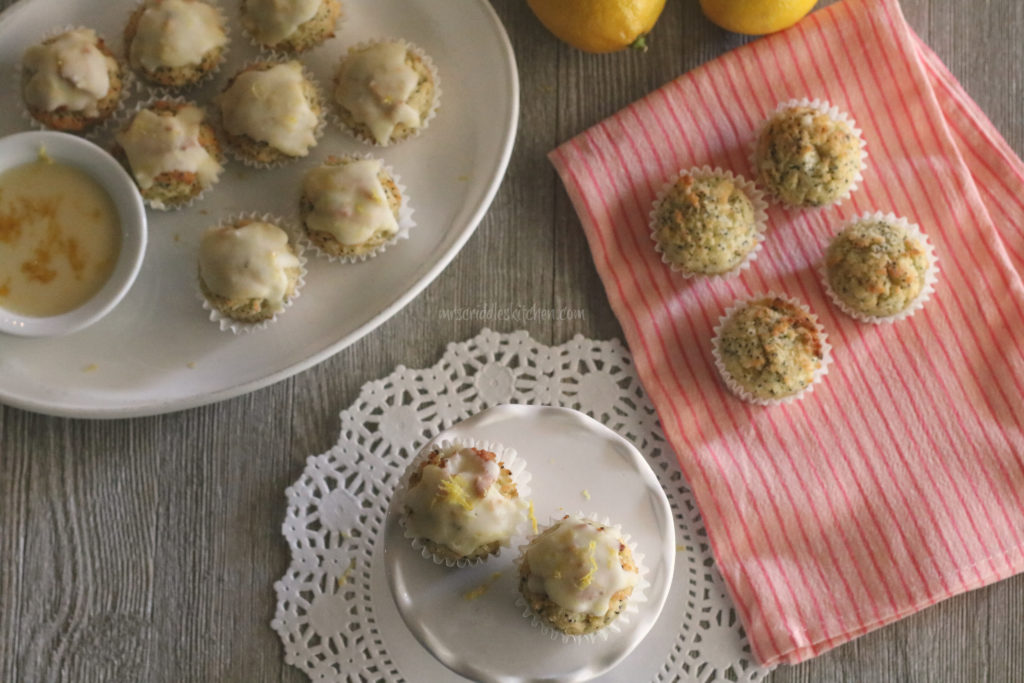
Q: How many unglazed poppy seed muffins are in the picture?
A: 4